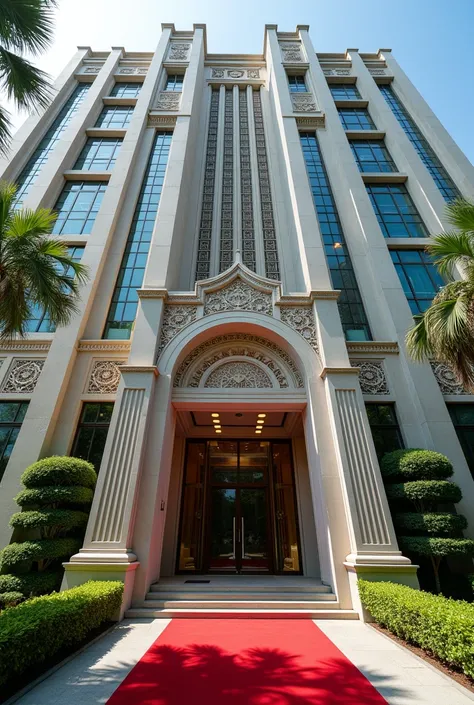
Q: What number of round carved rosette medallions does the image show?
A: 4